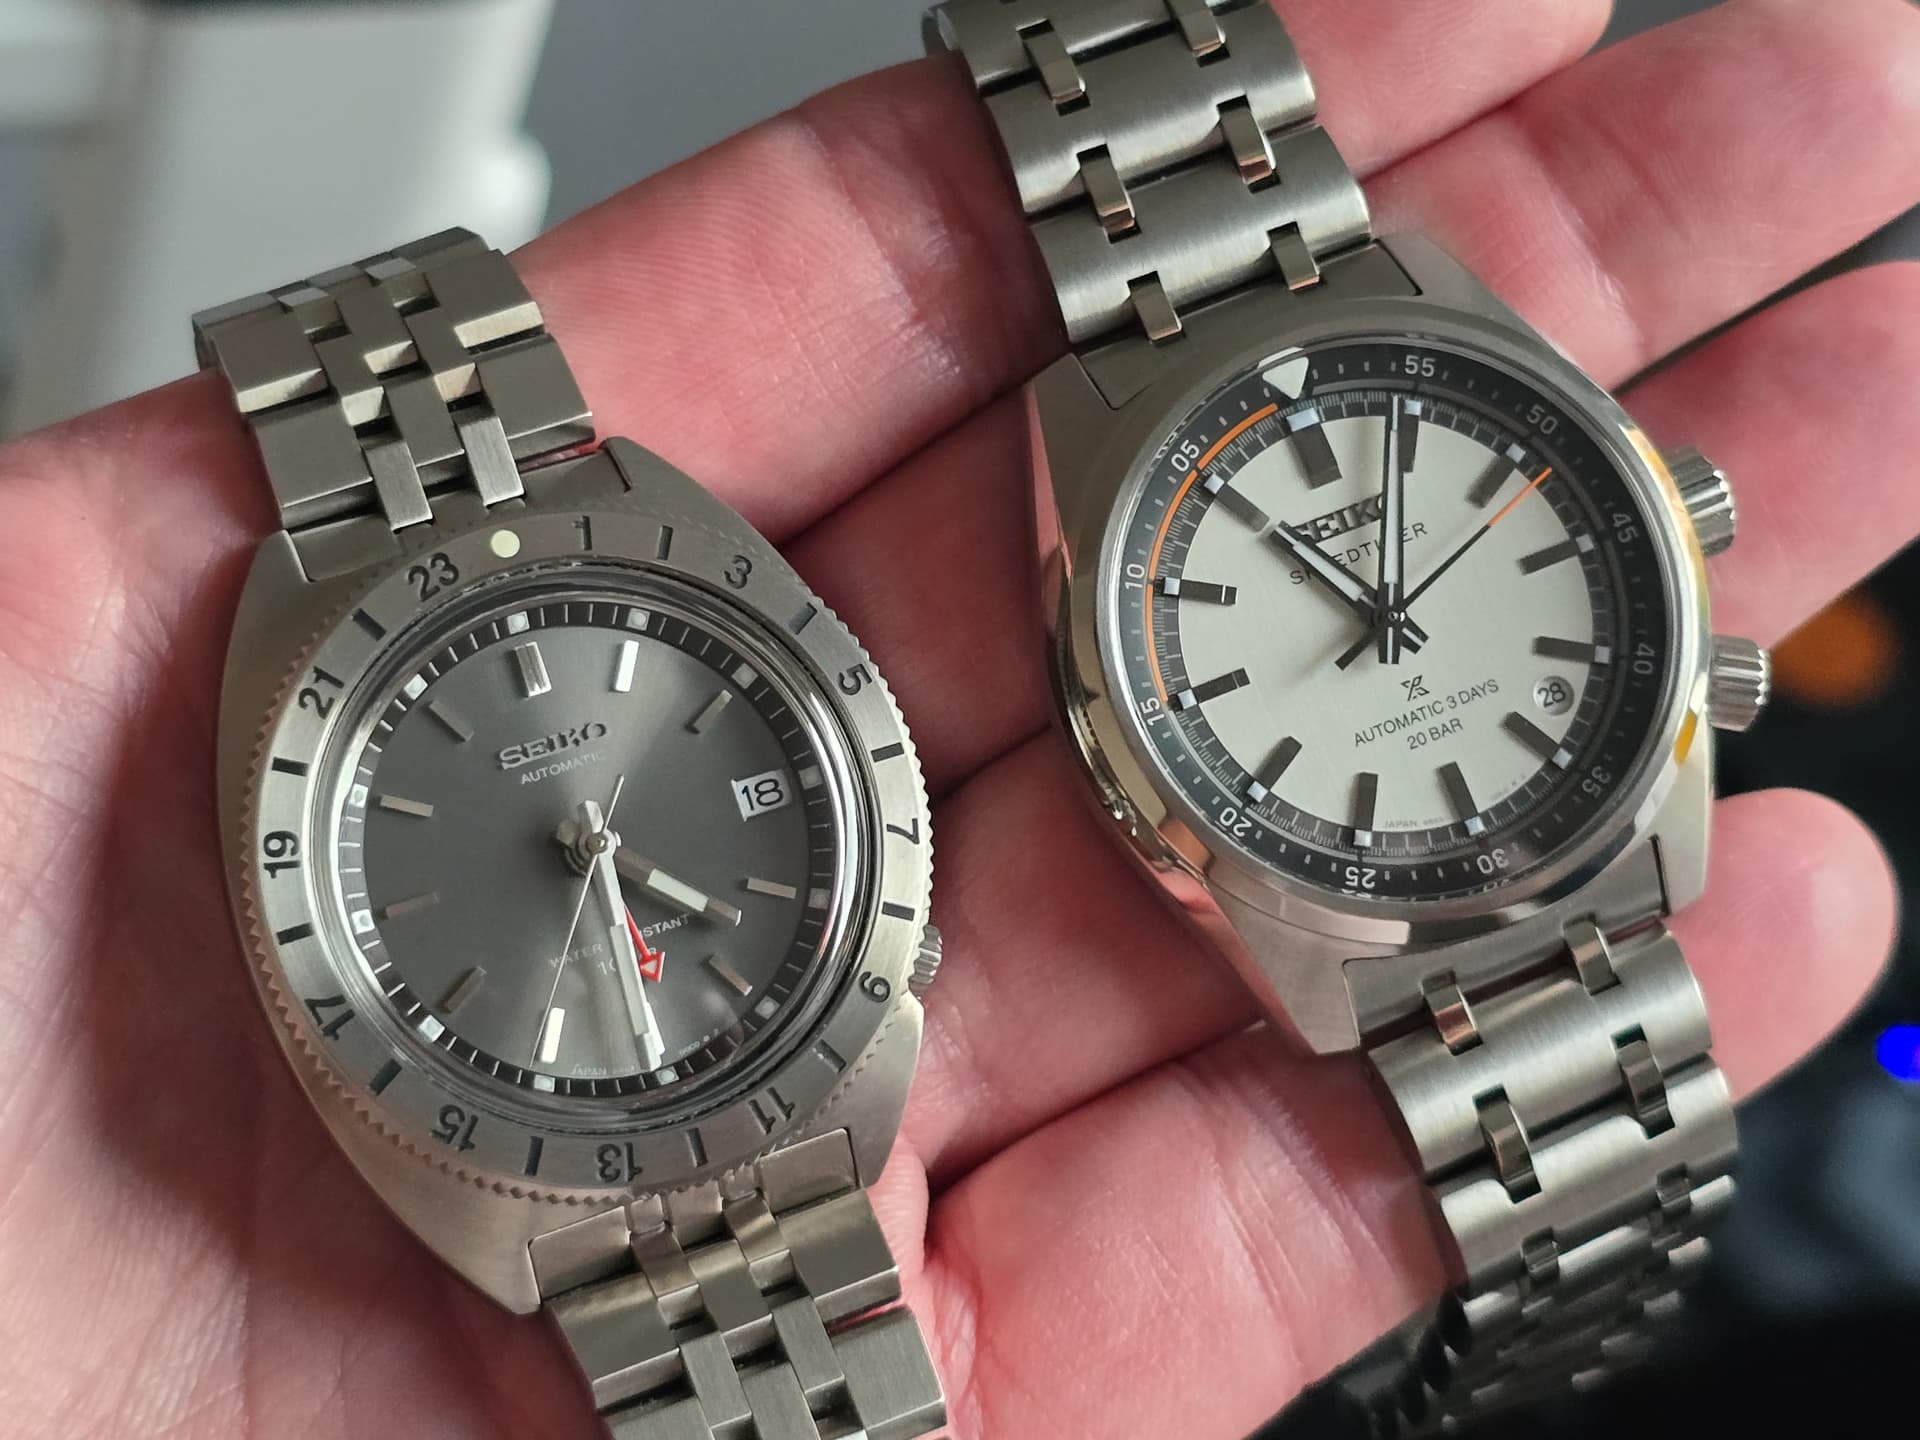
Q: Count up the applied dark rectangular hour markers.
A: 12